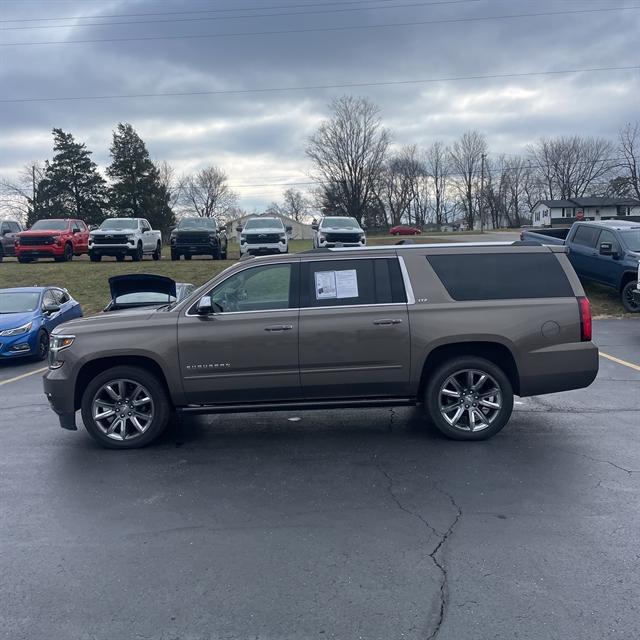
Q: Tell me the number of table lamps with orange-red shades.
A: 0